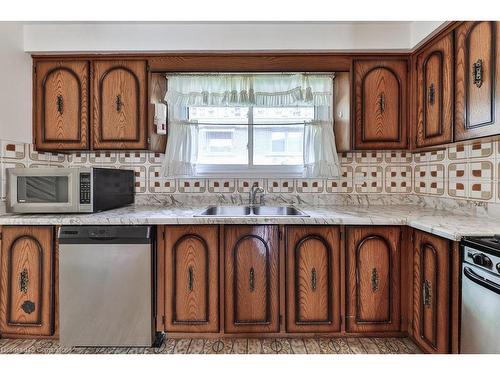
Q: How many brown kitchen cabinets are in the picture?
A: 11